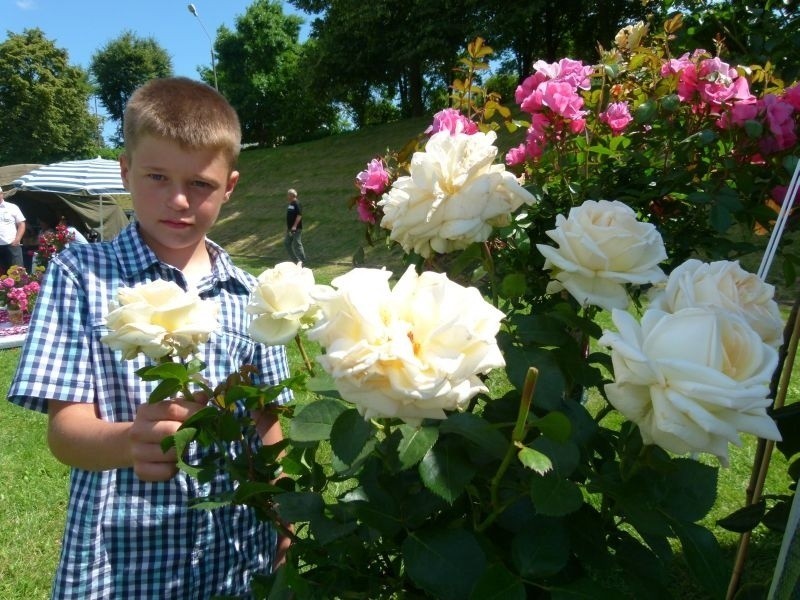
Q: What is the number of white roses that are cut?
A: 1